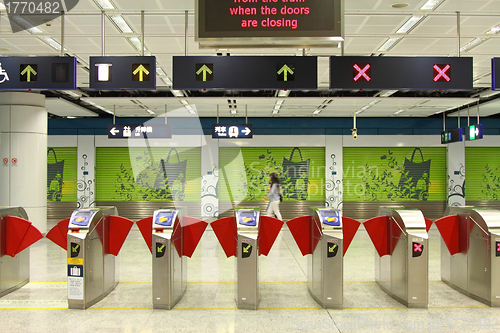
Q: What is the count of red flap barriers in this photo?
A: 12